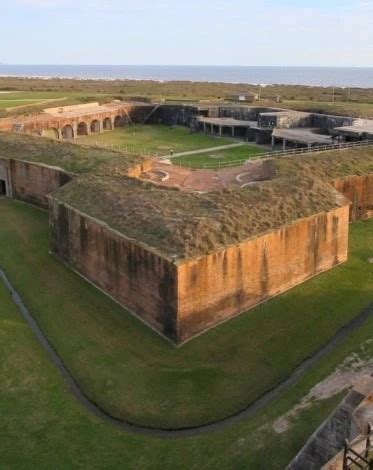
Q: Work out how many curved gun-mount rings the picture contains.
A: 2